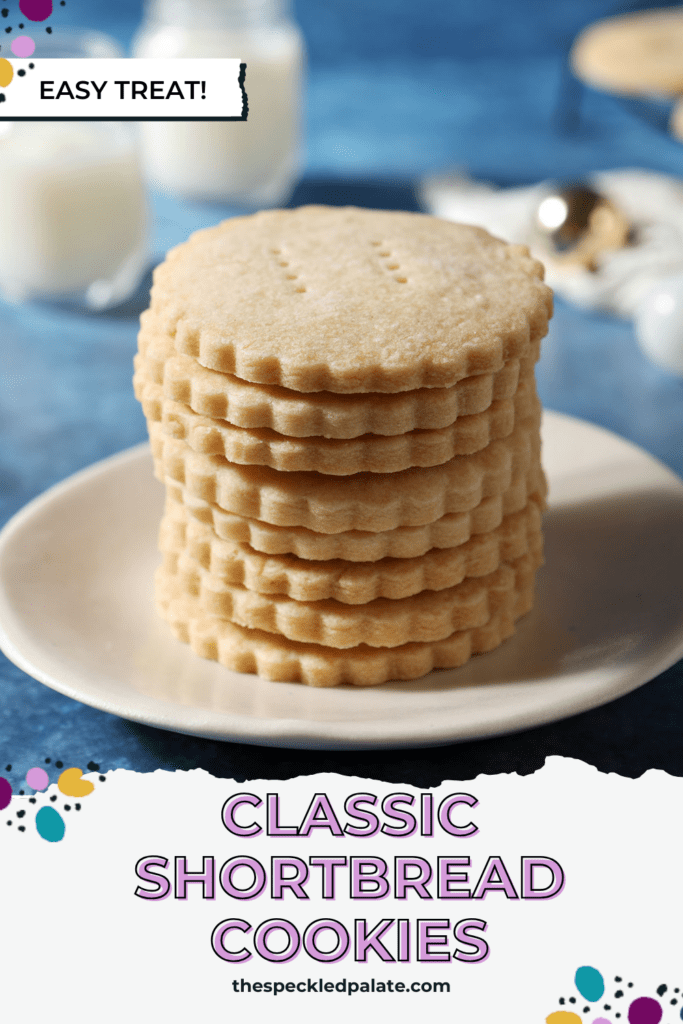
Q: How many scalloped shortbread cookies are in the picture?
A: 8